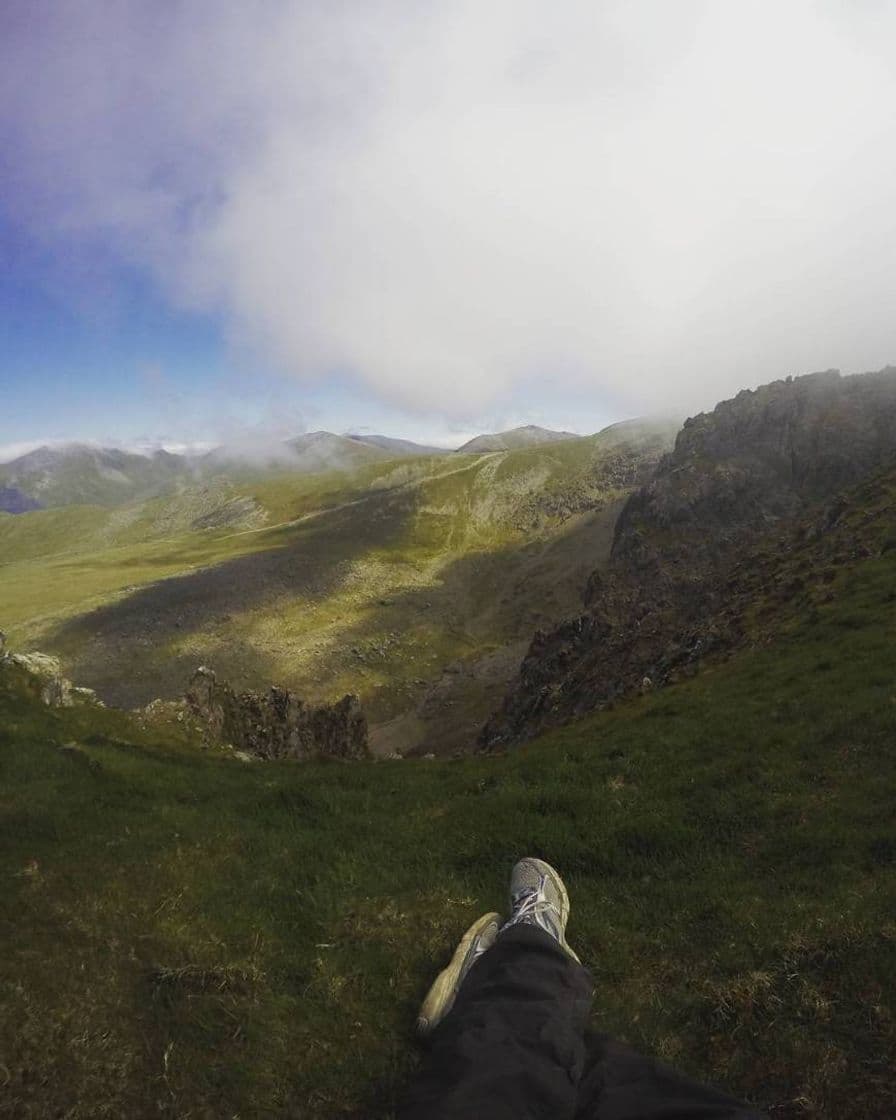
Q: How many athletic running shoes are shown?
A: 2